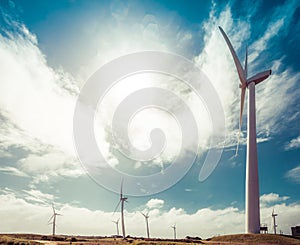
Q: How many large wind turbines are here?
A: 1